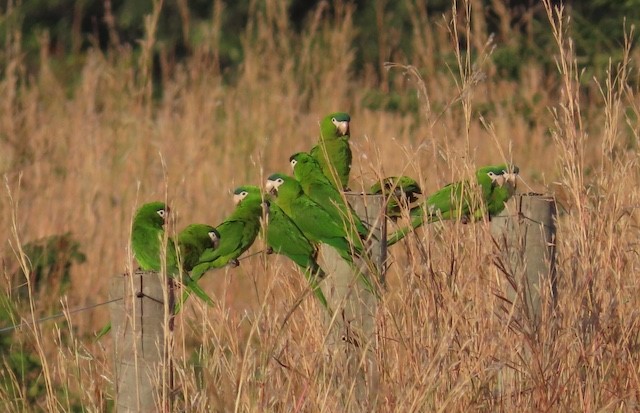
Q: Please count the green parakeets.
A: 10